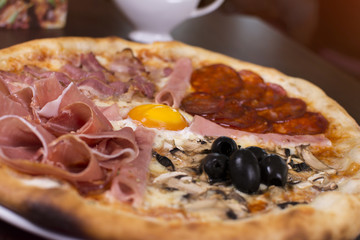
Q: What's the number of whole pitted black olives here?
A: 5